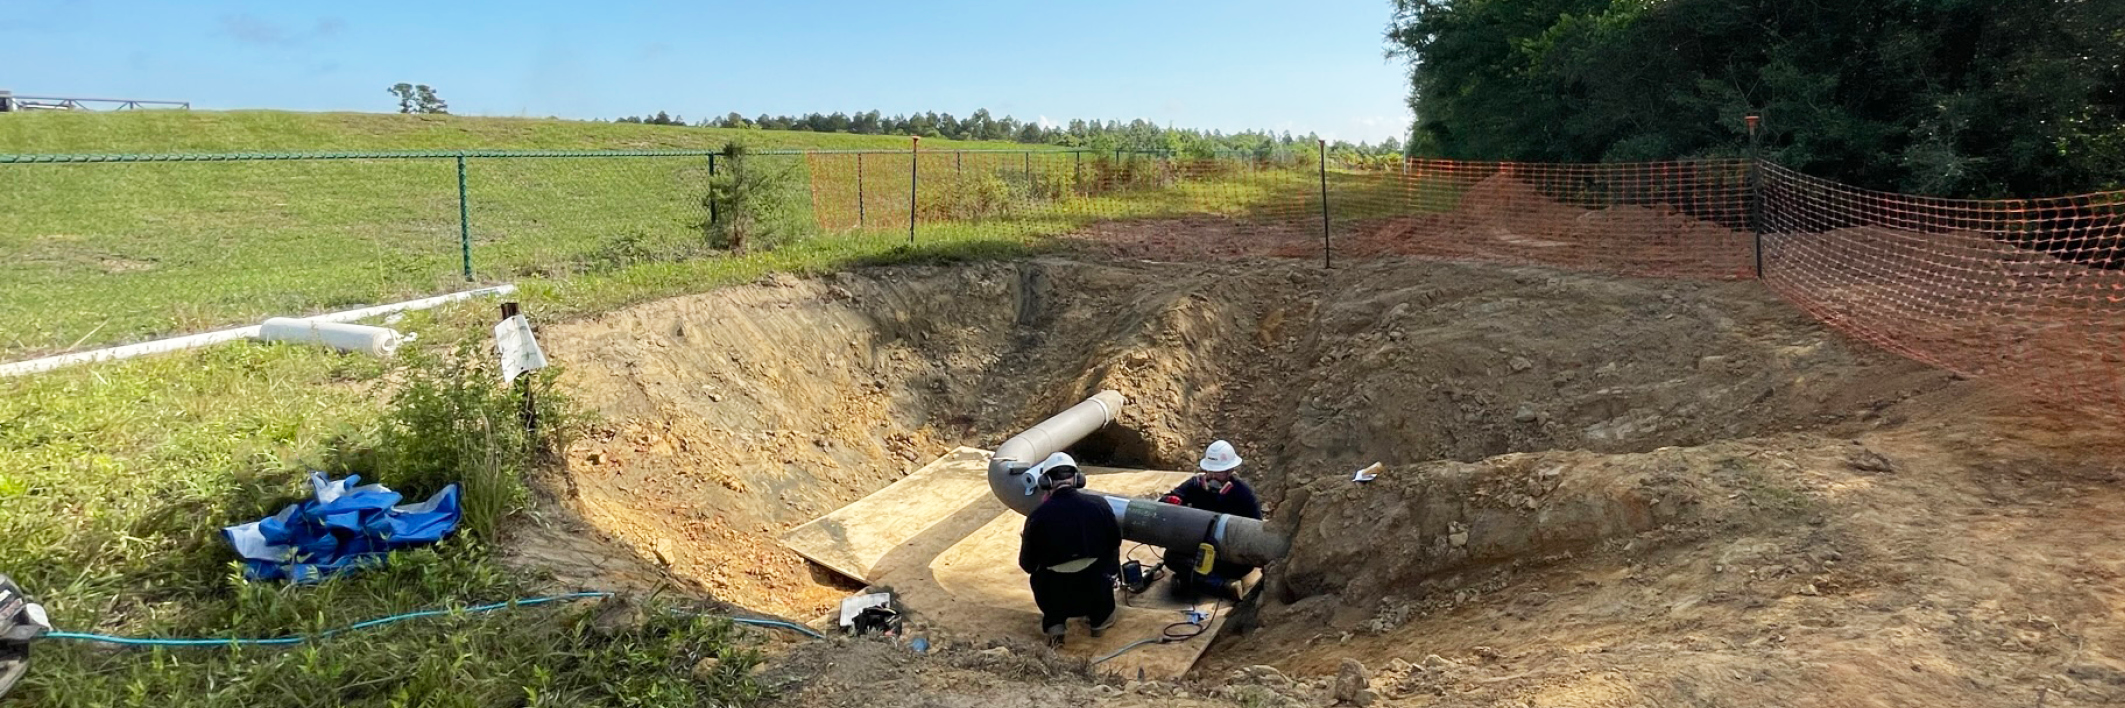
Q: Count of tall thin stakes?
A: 3